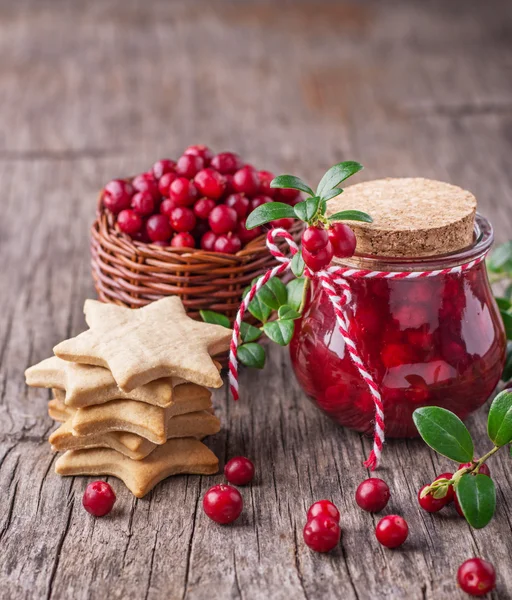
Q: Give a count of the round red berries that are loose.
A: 8